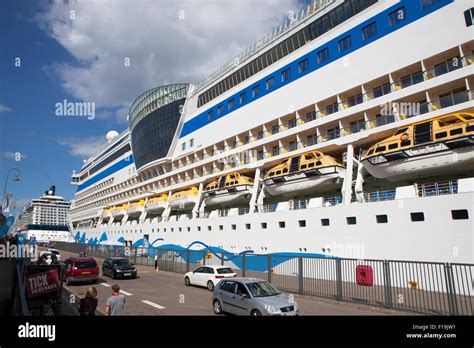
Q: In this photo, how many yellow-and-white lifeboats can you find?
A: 8